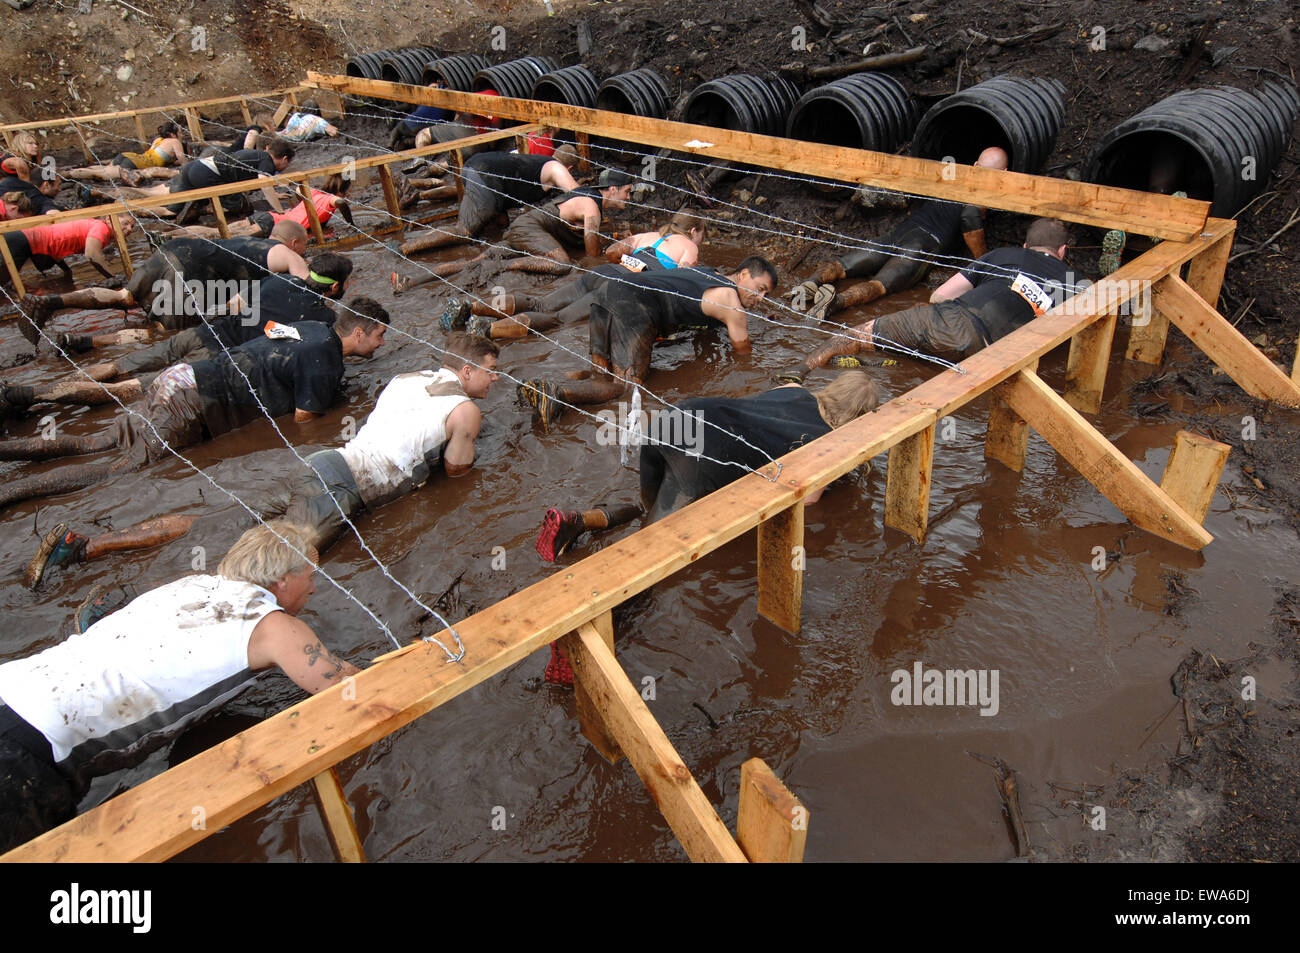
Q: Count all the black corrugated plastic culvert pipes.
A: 10